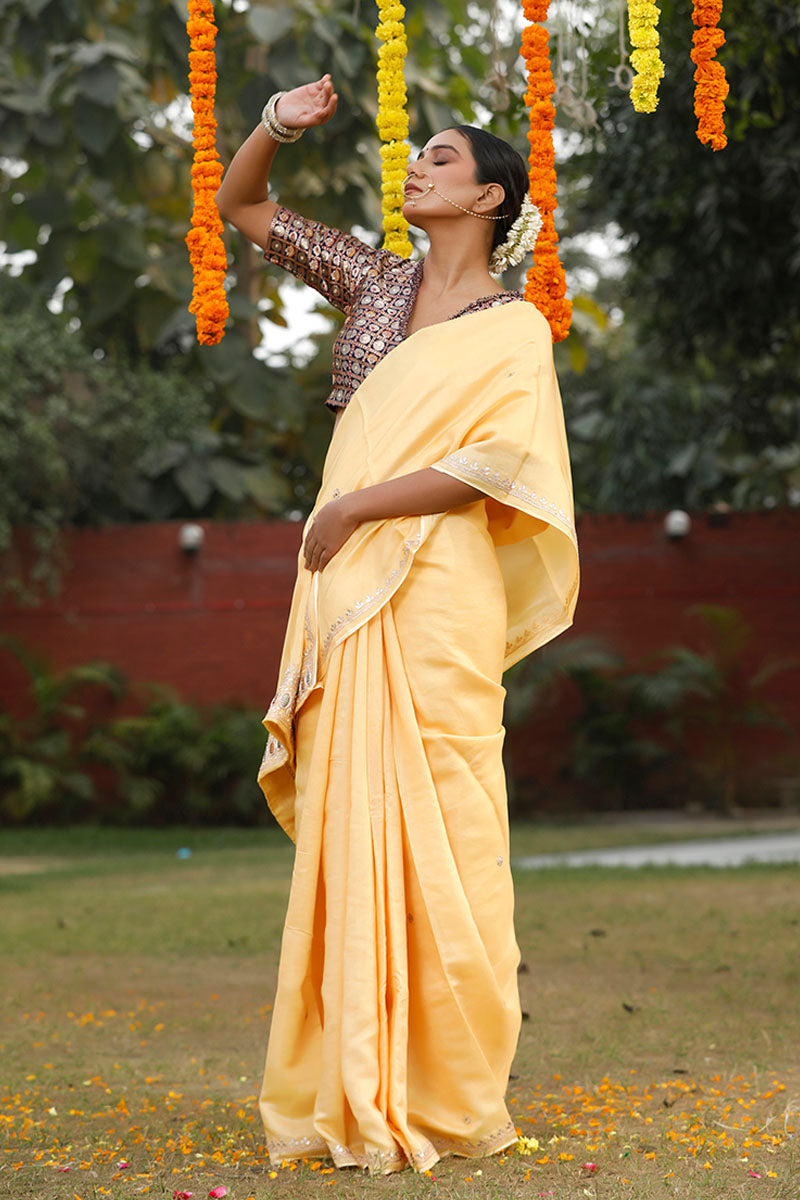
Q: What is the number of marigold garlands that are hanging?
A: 5